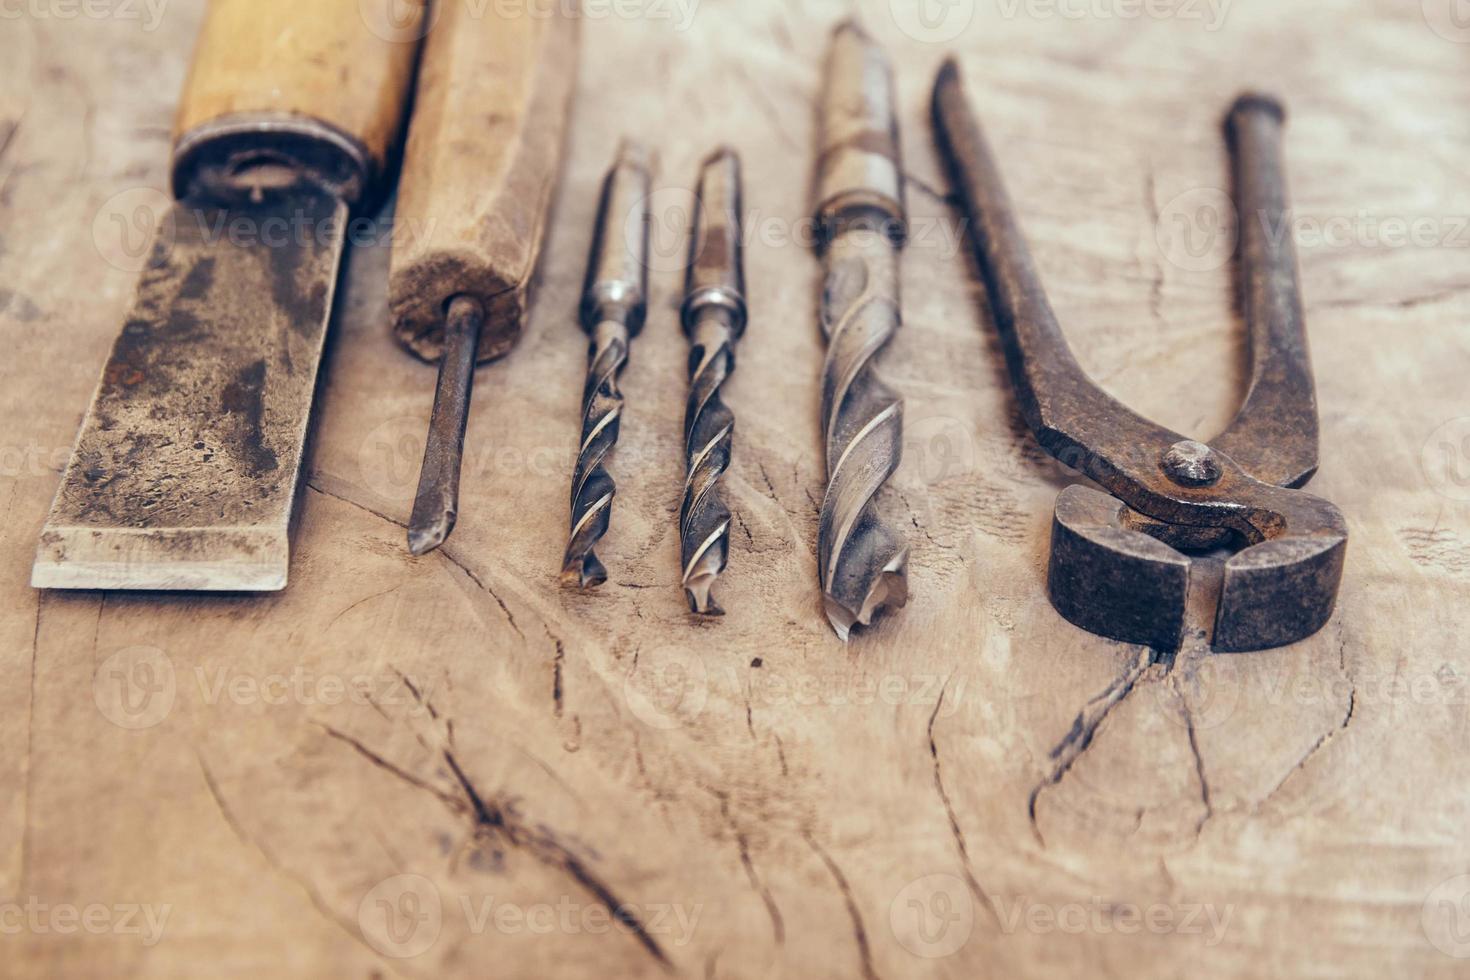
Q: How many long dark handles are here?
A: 2